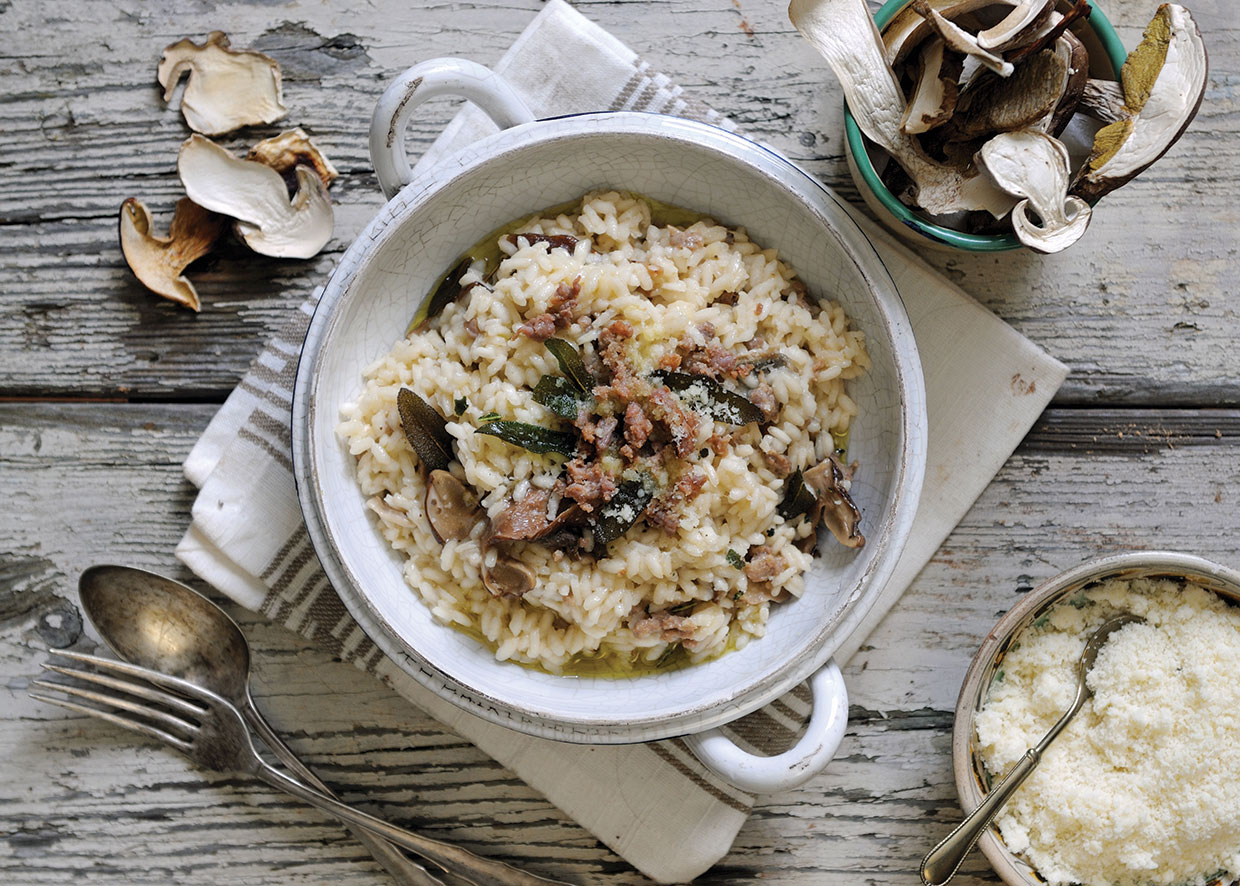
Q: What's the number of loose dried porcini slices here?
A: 4